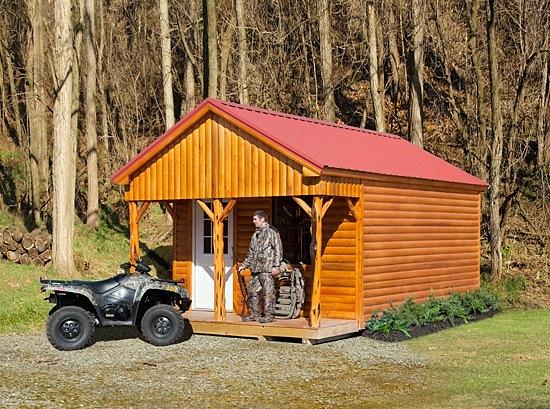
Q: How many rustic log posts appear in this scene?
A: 3